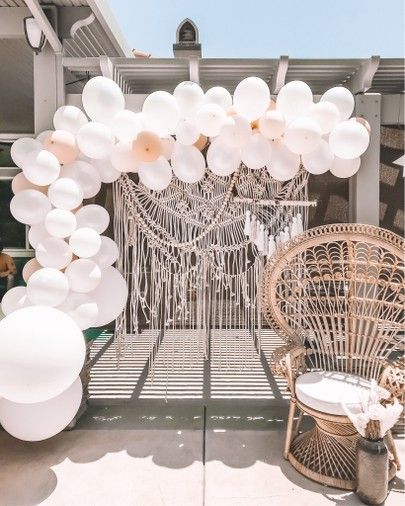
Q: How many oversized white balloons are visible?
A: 3